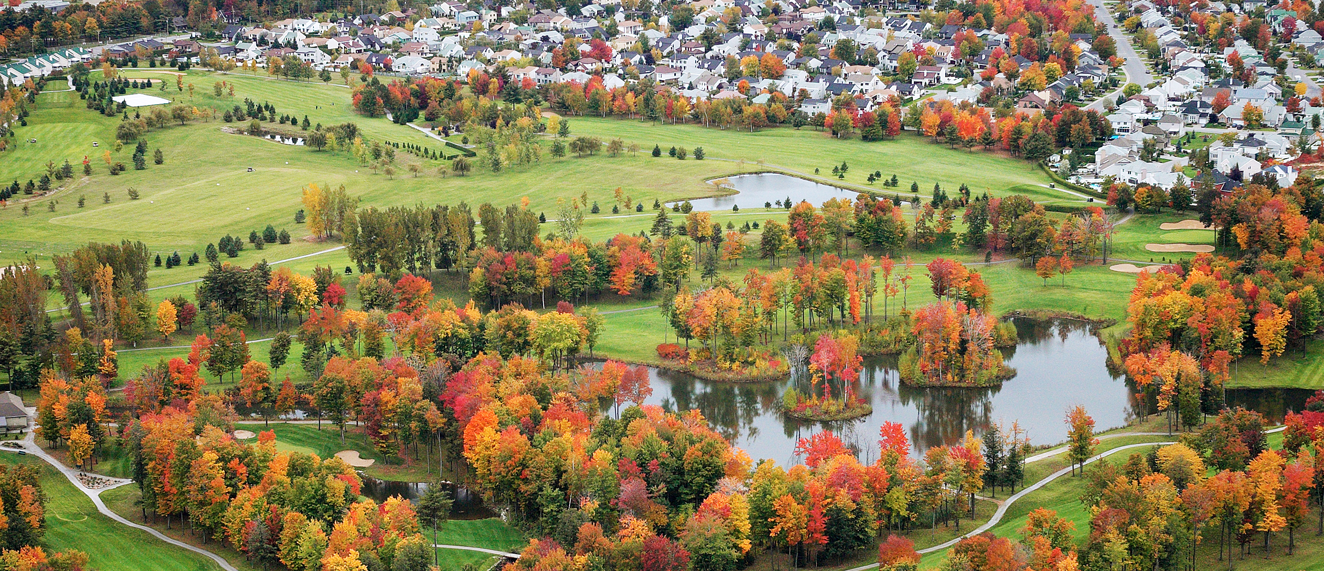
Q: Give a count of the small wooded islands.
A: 2